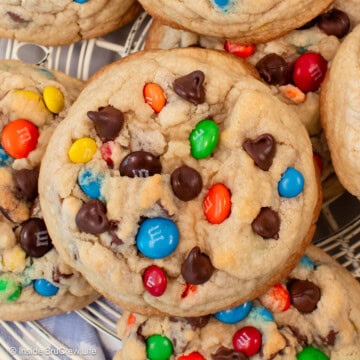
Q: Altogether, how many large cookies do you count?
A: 7